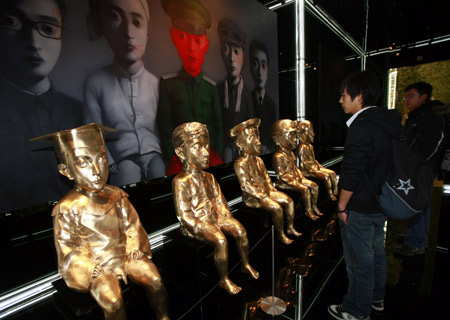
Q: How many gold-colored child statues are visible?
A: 5